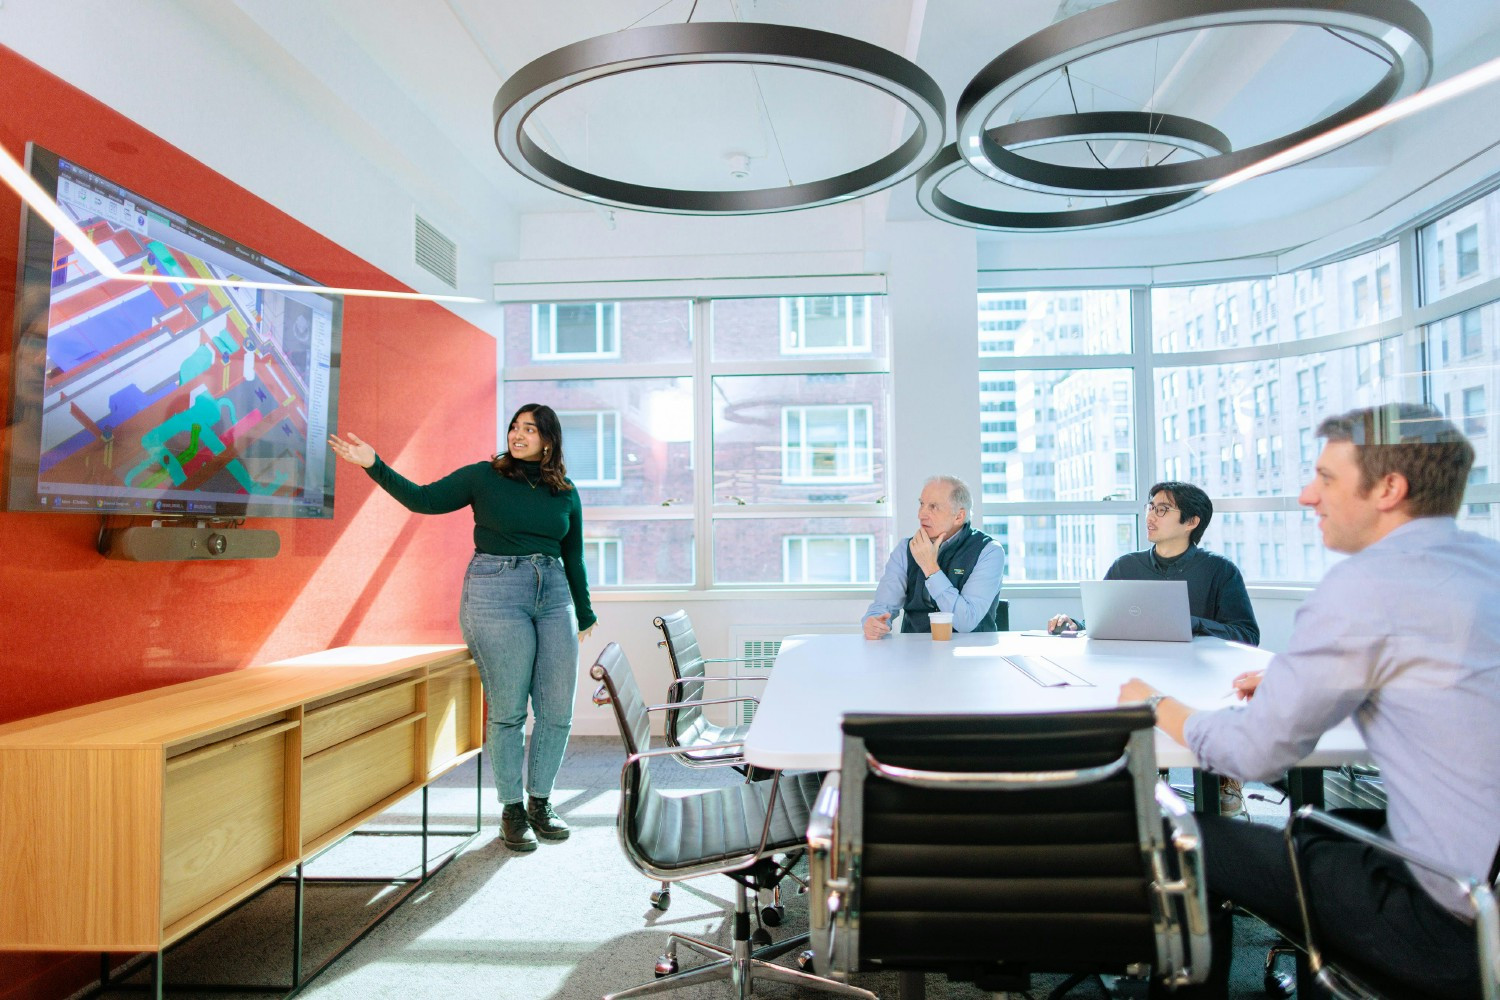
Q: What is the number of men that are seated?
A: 3